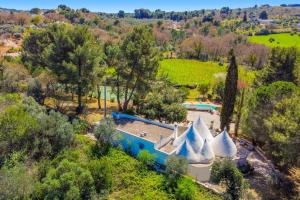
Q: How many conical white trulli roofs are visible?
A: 5